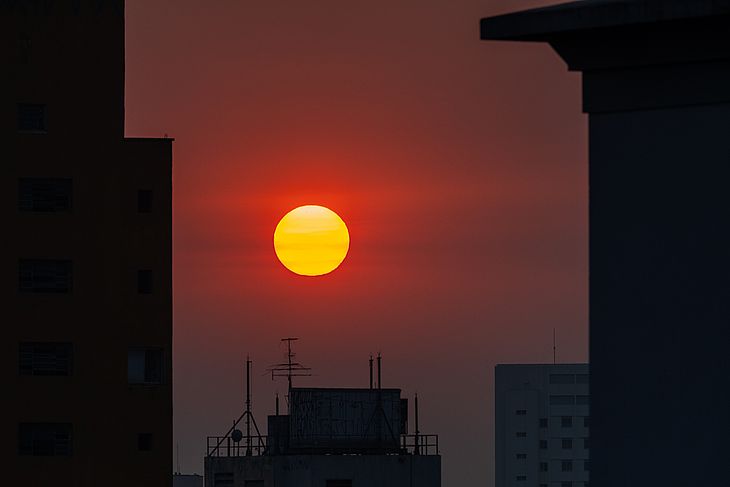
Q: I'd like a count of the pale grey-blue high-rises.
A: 1